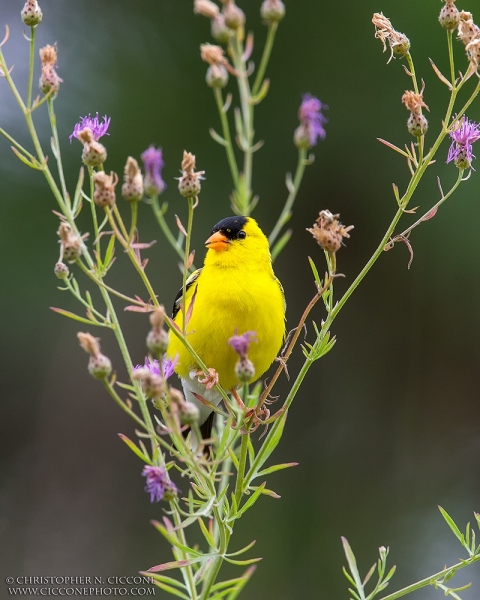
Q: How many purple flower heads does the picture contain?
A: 7